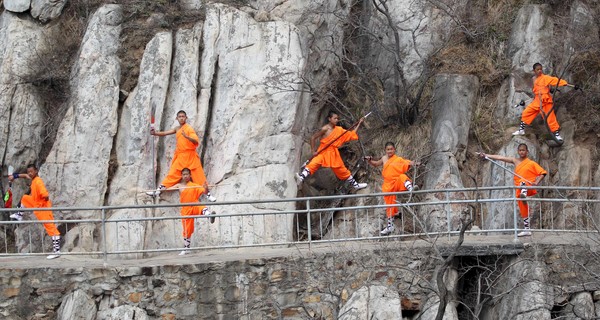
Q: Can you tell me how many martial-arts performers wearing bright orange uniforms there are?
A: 7